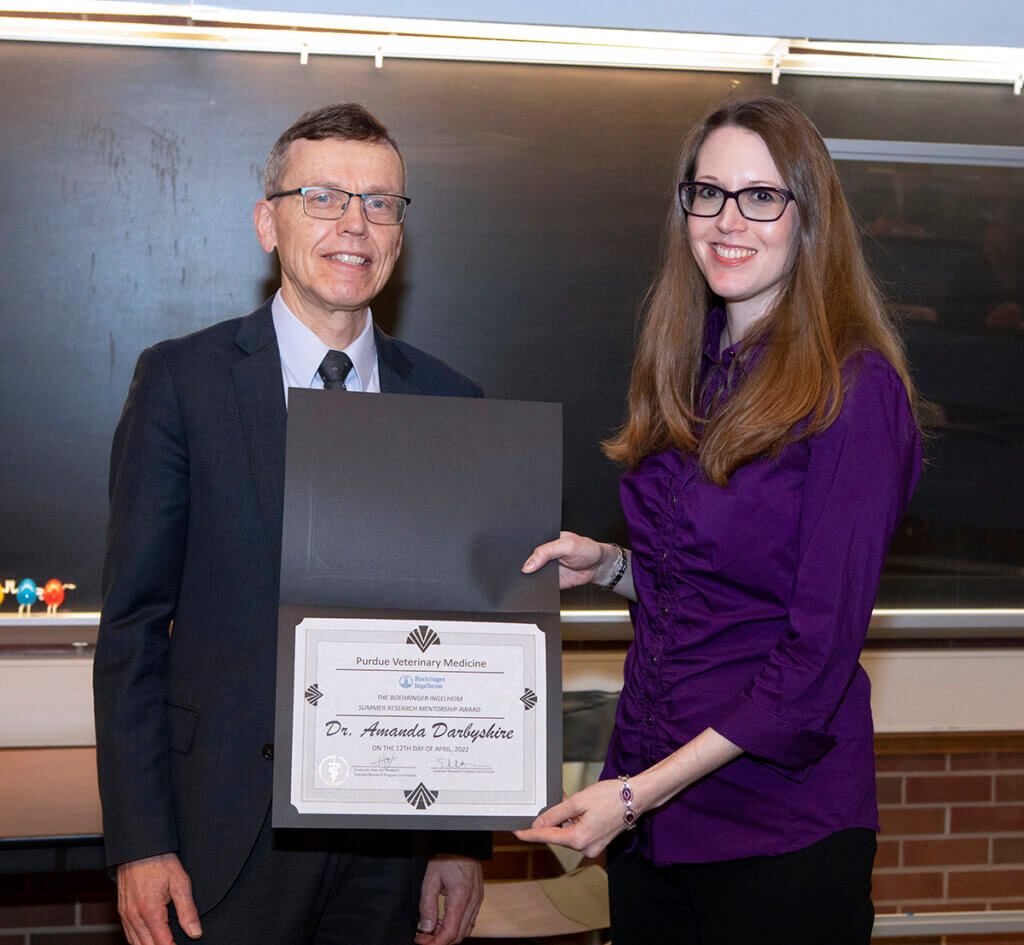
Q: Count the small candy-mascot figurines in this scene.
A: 3